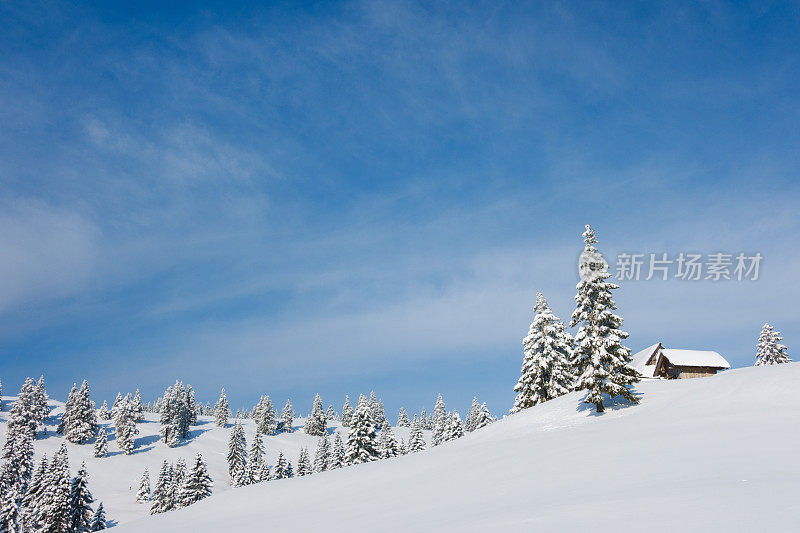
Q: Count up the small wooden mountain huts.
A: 2